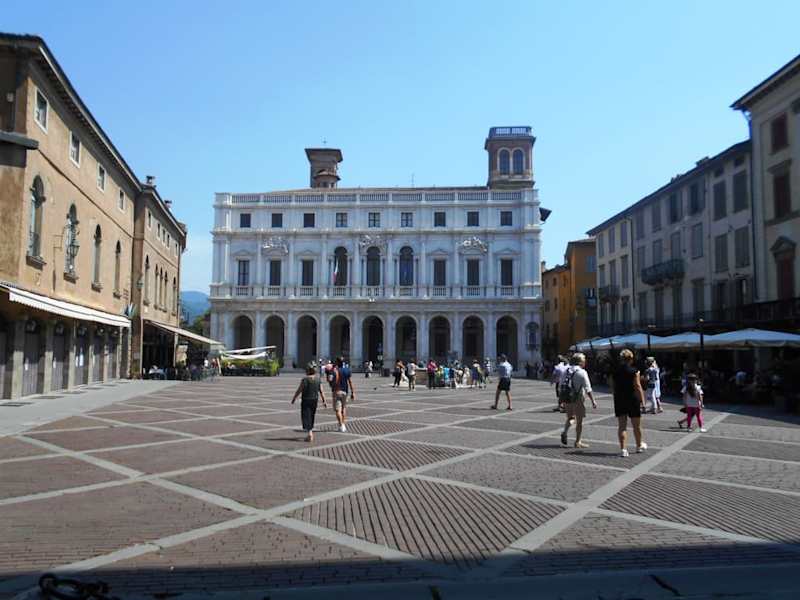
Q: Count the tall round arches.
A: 9